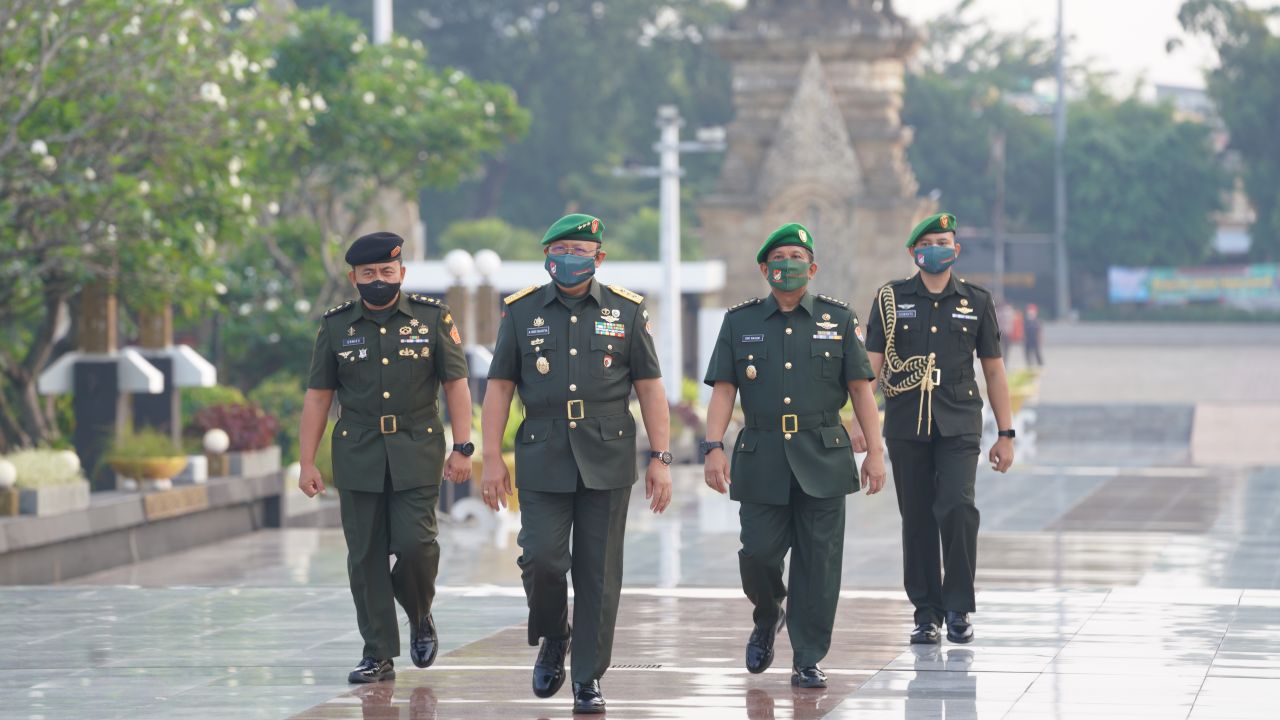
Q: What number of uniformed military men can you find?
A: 4